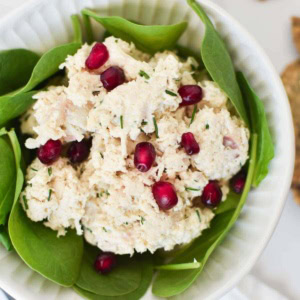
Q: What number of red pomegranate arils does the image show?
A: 11